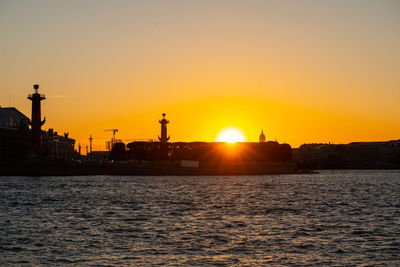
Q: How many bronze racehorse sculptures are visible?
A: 0